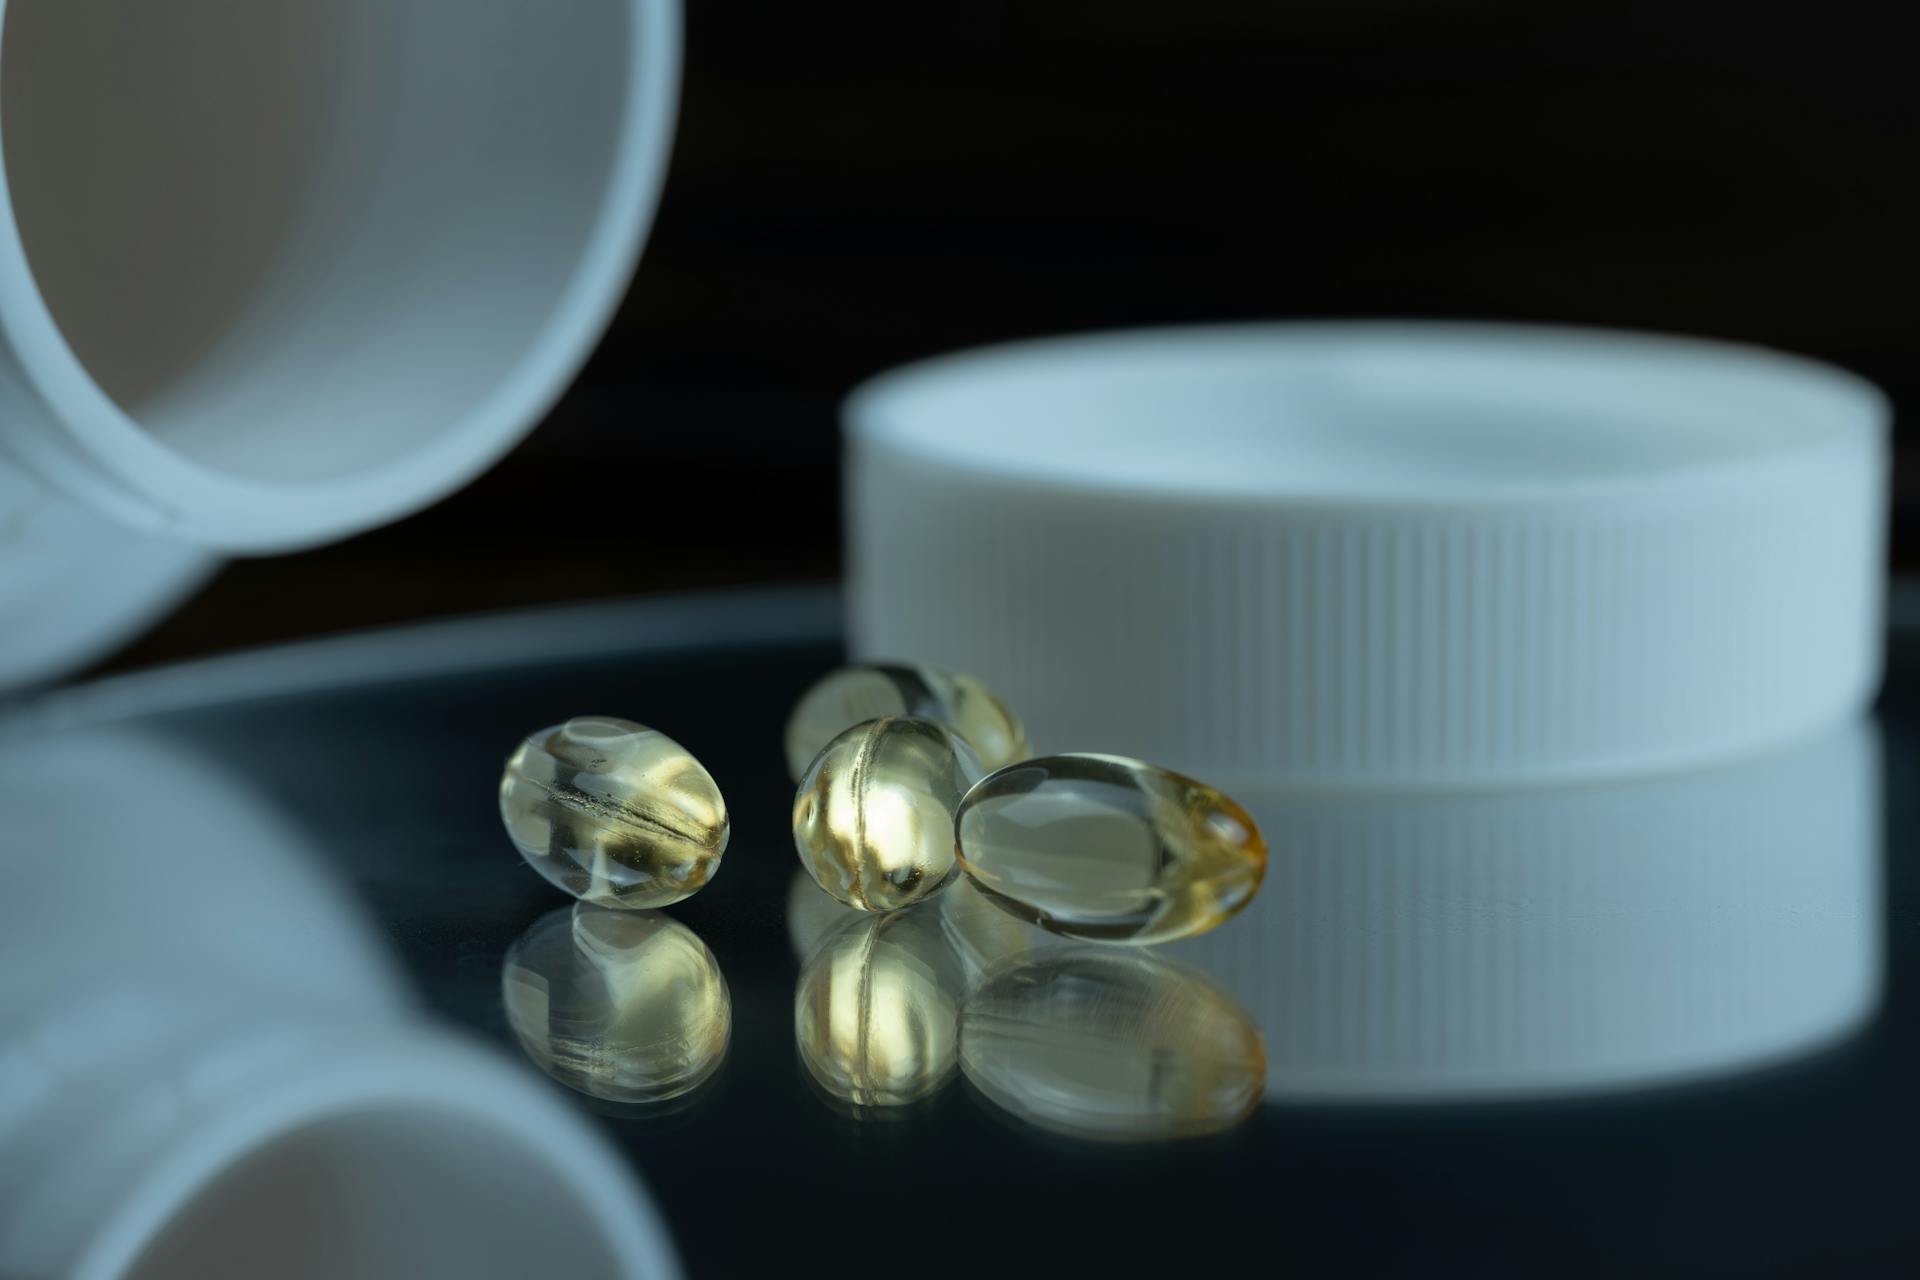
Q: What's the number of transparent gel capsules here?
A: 4